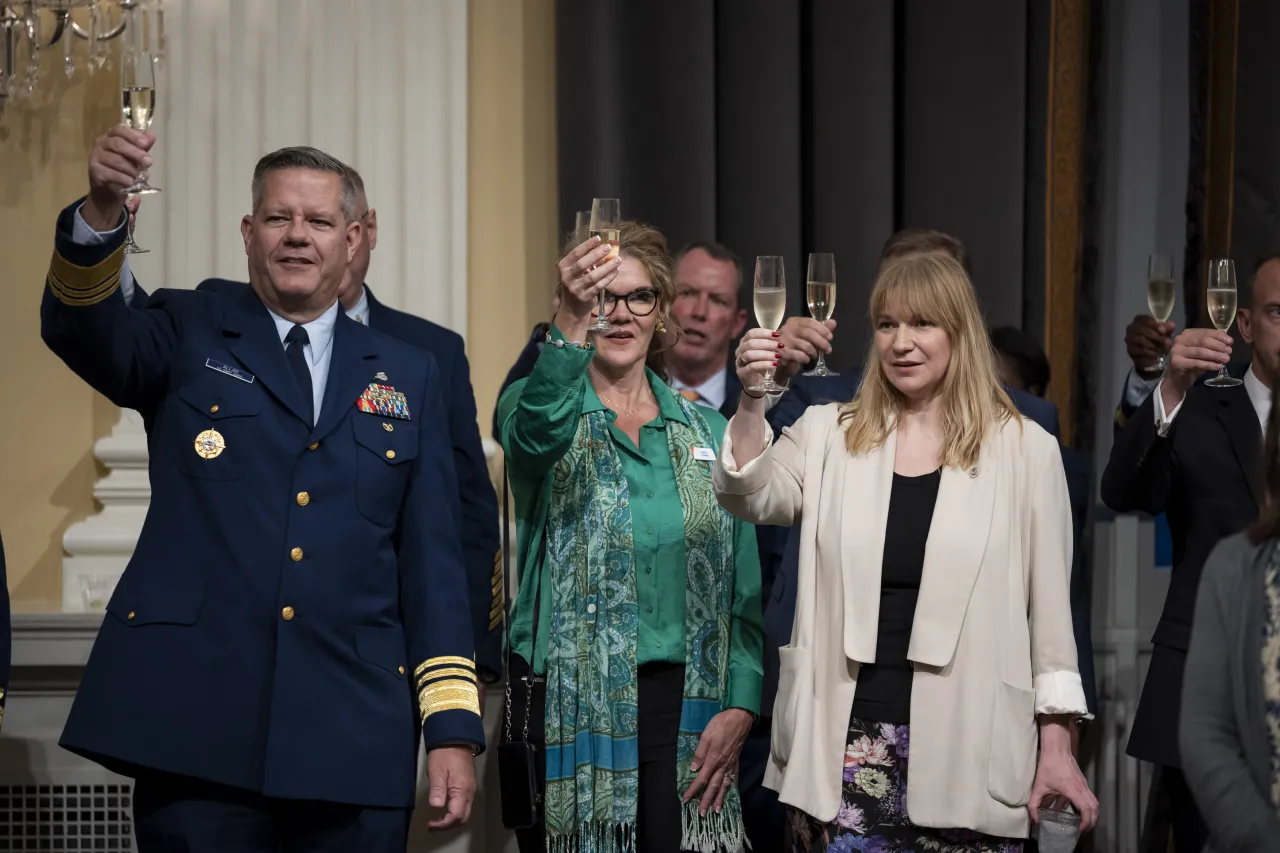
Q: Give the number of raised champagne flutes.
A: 8